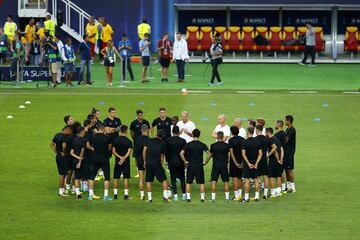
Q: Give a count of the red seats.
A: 11